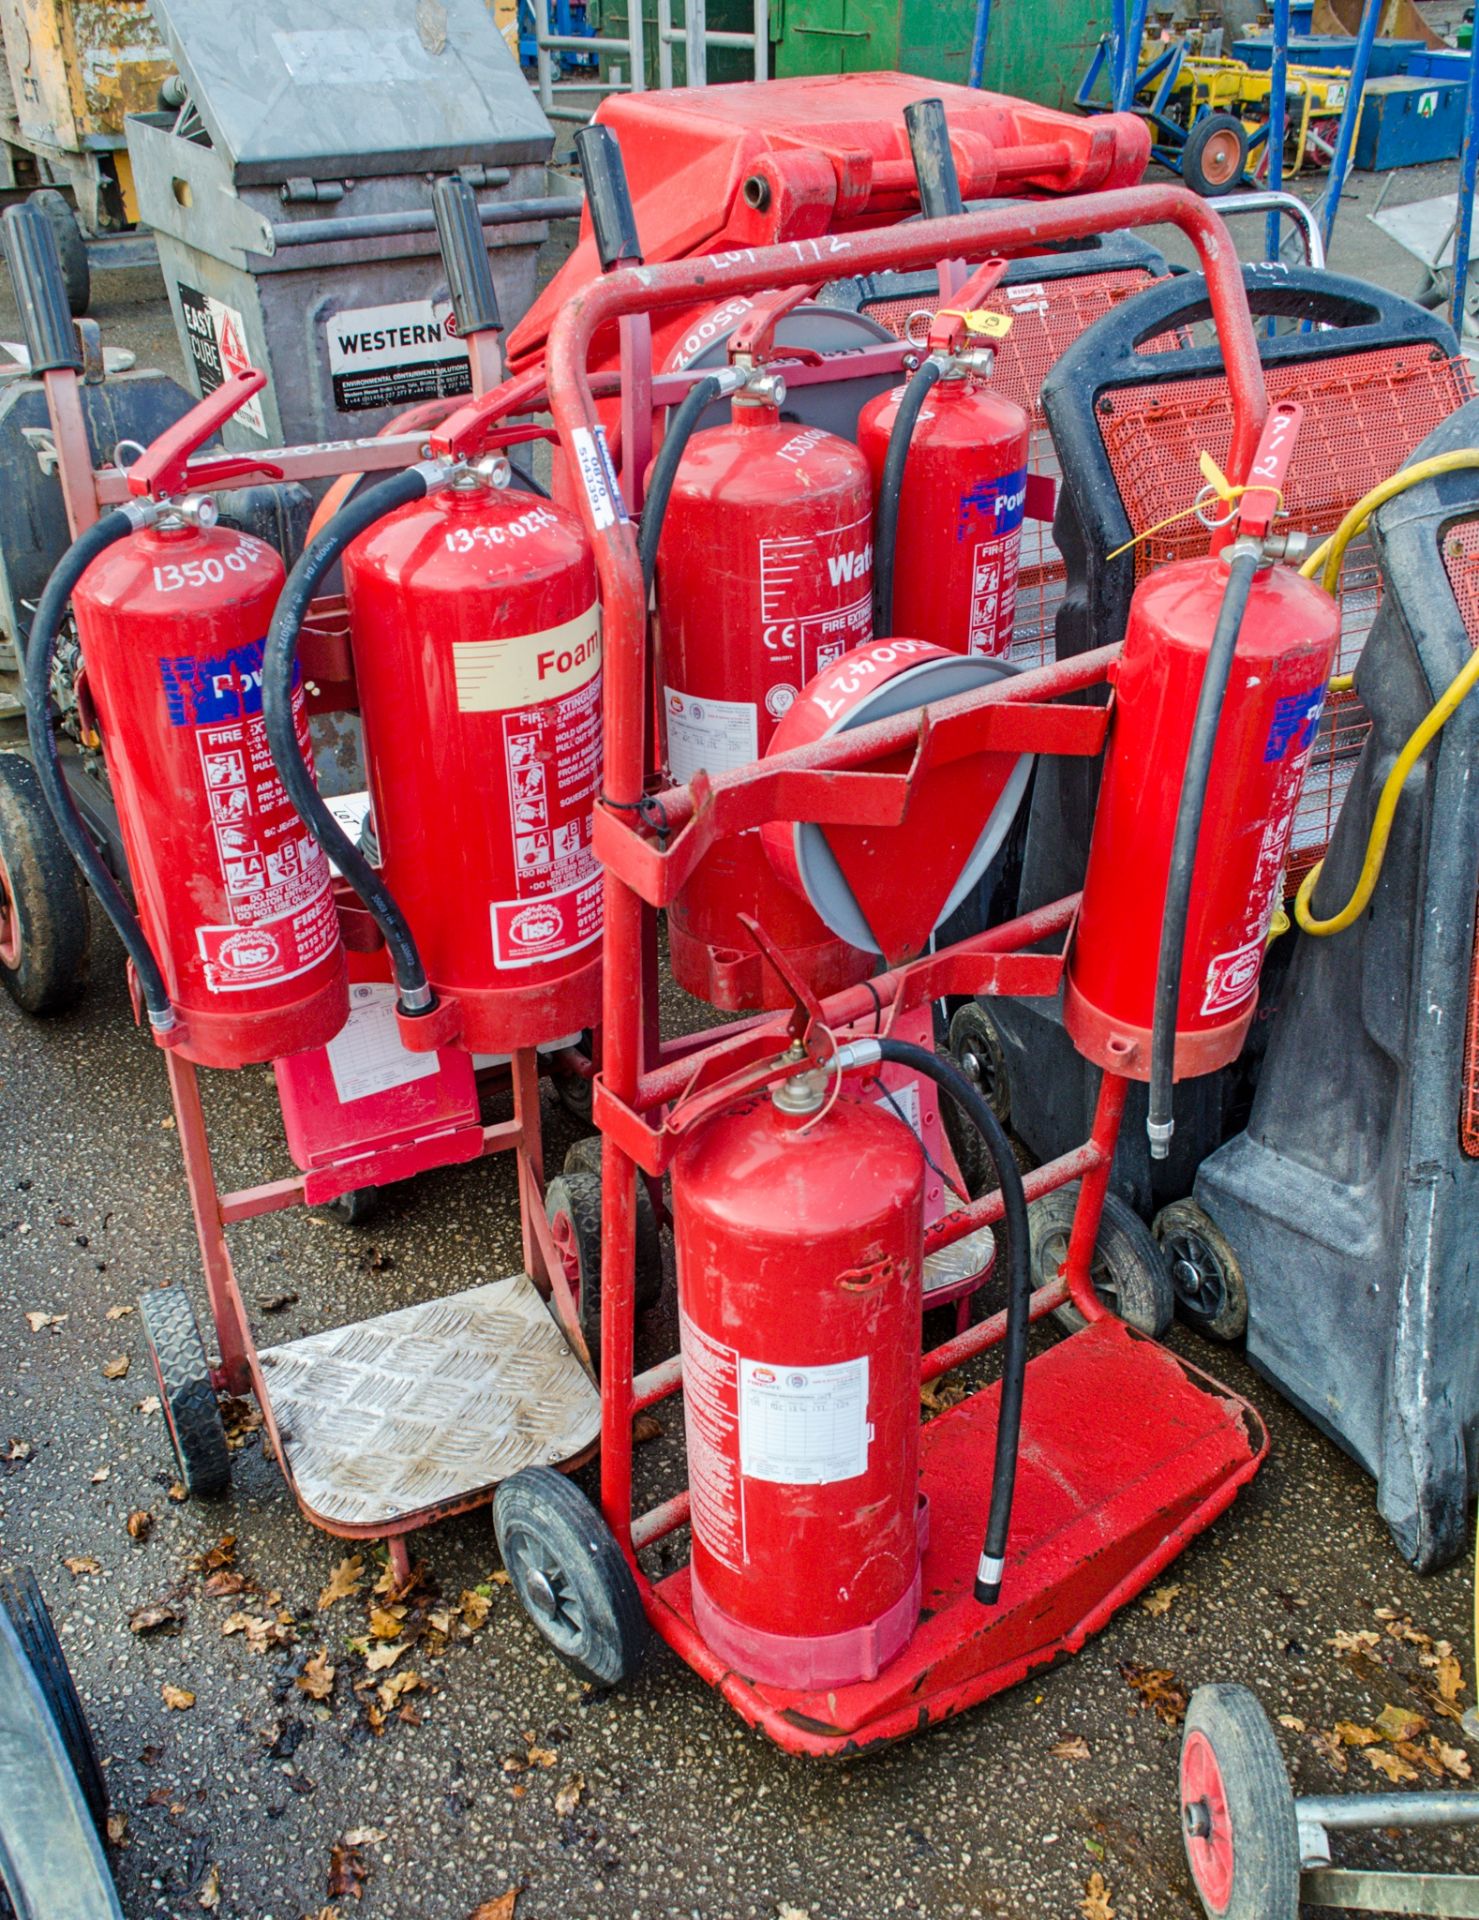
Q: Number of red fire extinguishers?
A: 6